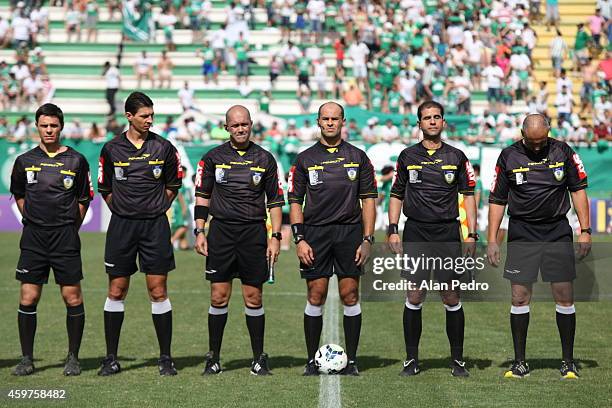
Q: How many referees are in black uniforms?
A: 6